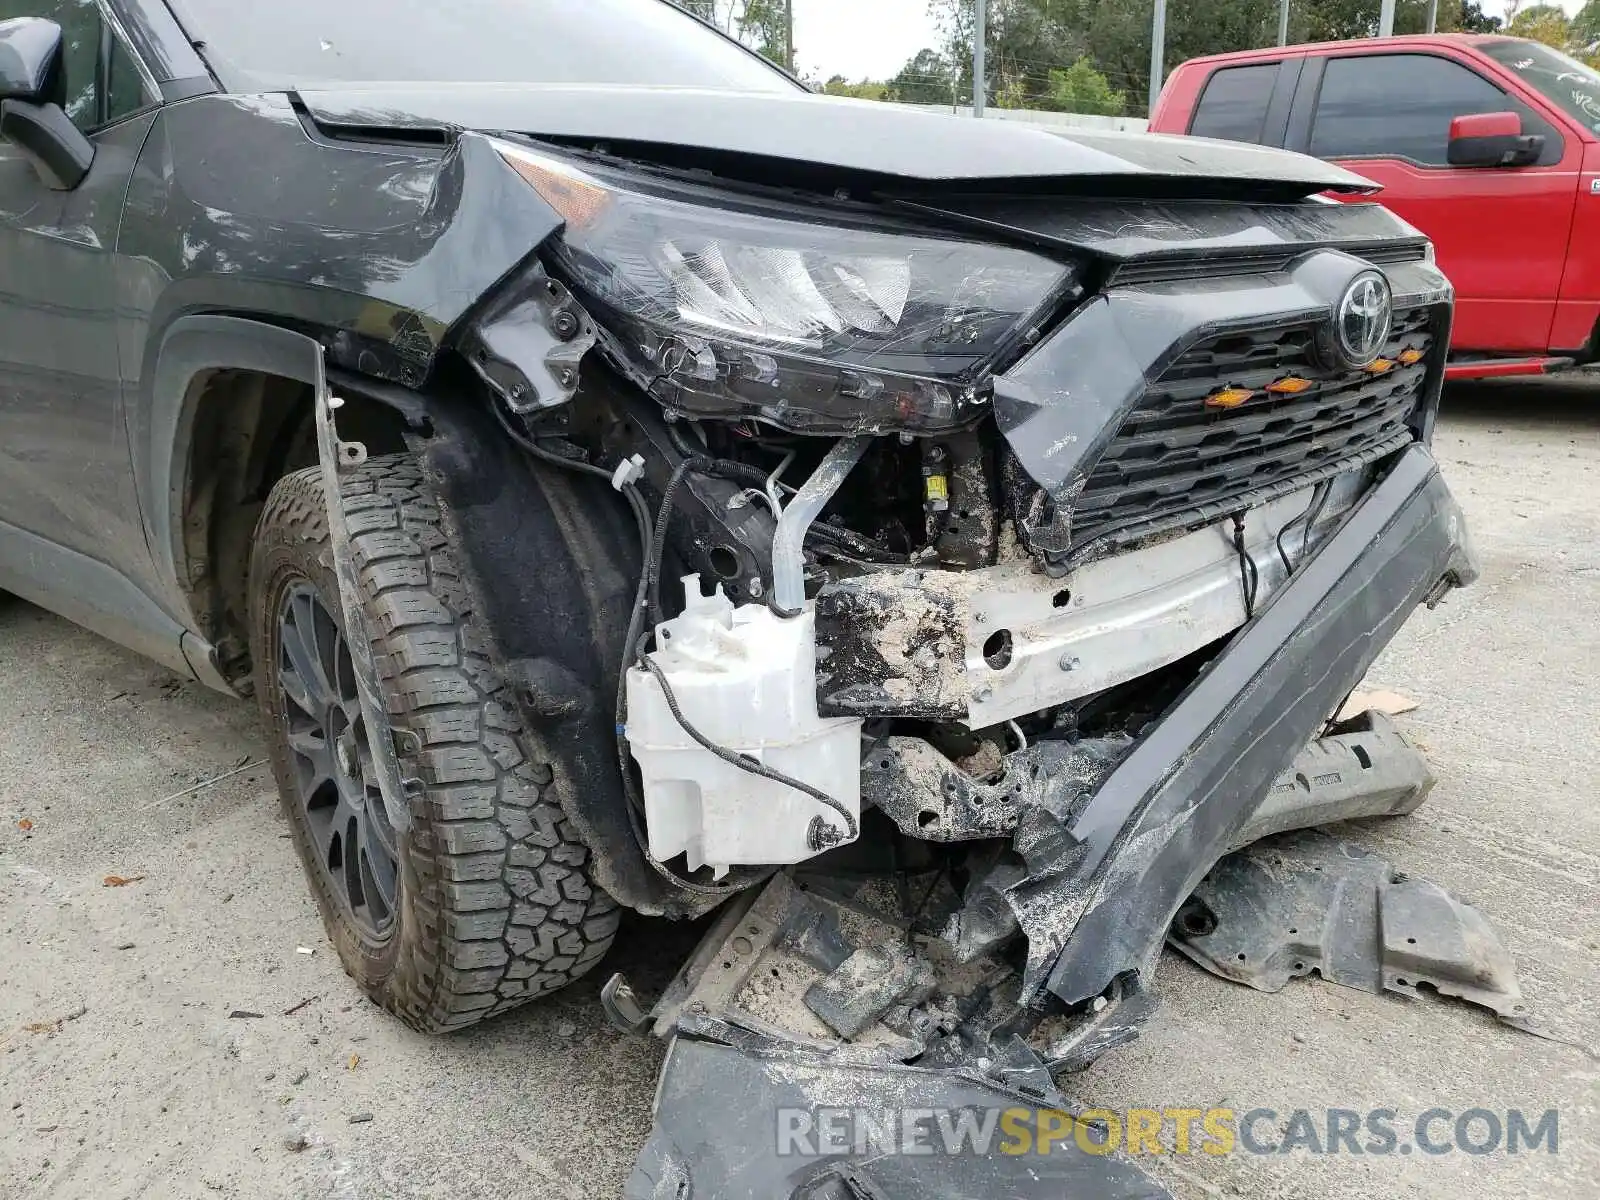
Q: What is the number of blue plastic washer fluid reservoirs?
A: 0